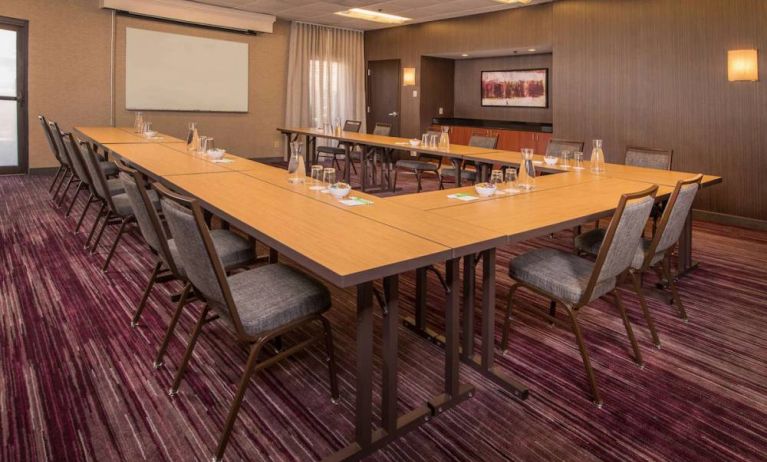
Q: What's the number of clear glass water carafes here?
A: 7